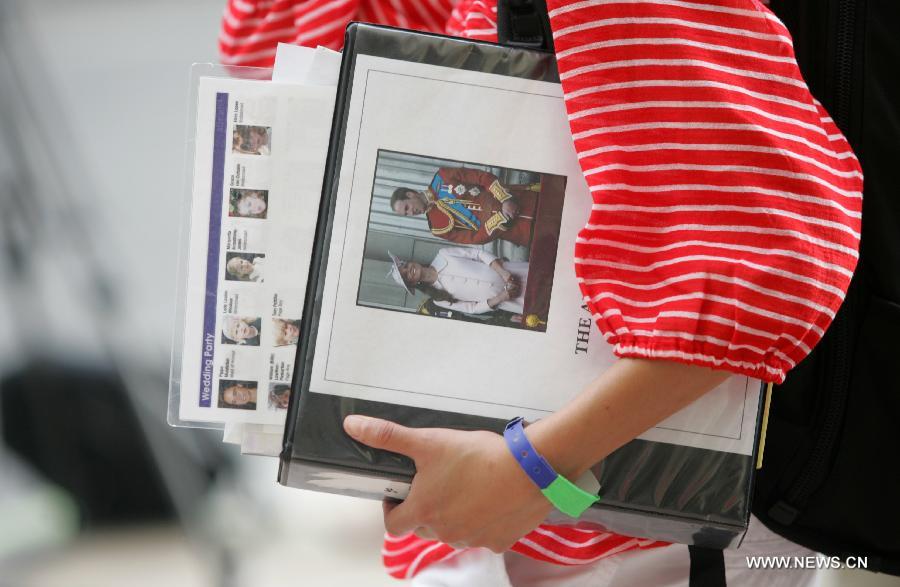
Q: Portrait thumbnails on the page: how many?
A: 7